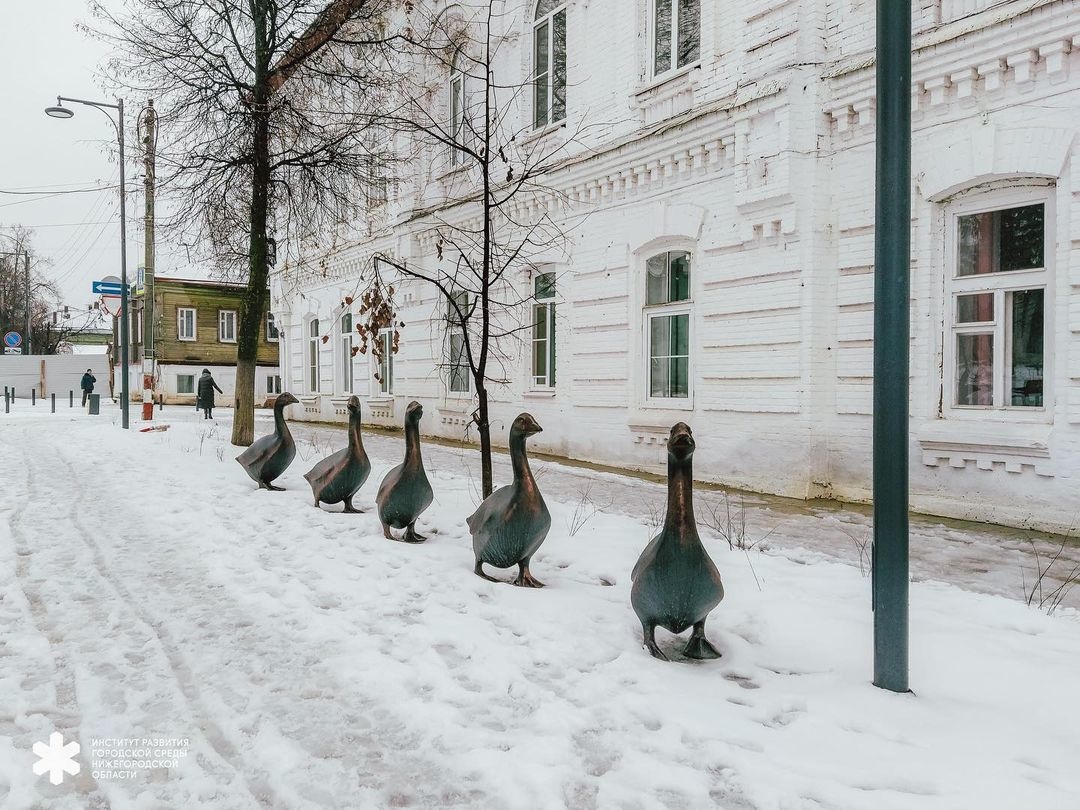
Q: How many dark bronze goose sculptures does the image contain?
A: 5